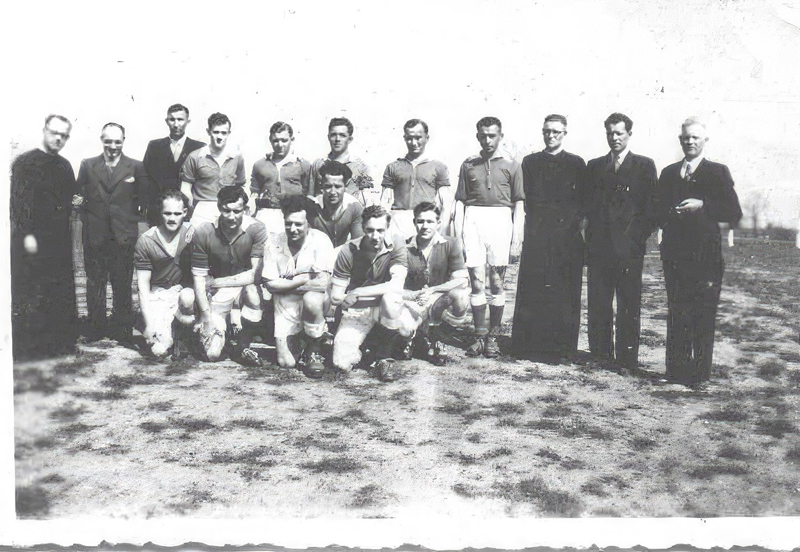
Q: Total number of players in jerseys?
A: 11